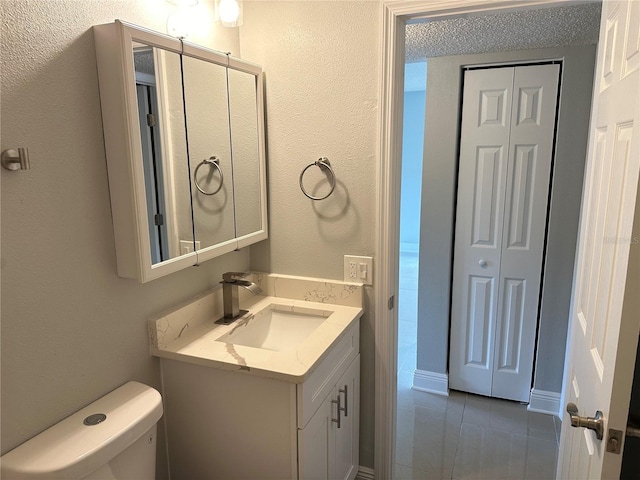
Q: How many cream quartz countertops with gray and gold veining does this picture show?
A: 1